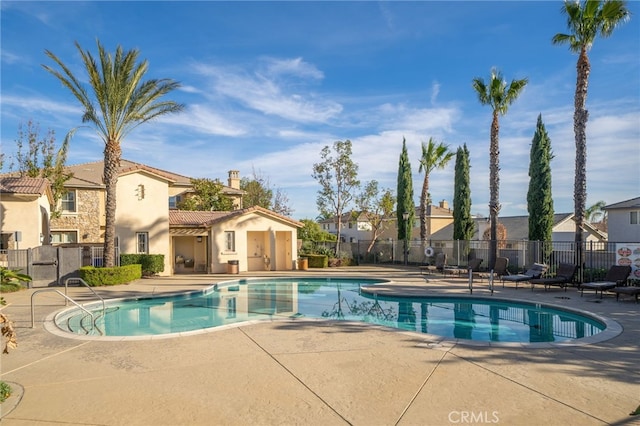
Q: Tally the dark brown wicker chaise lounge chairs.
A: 7